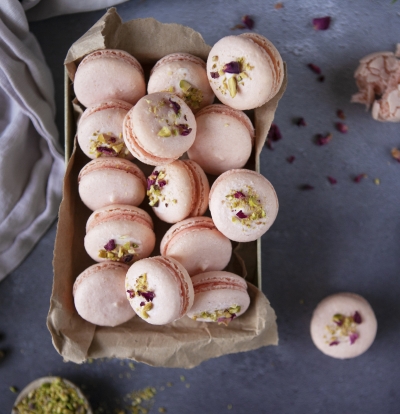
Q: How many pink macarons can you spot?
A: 15